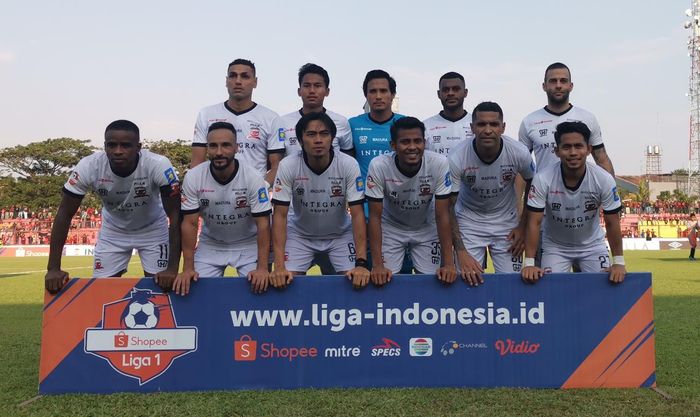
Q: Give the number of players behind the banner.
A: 11